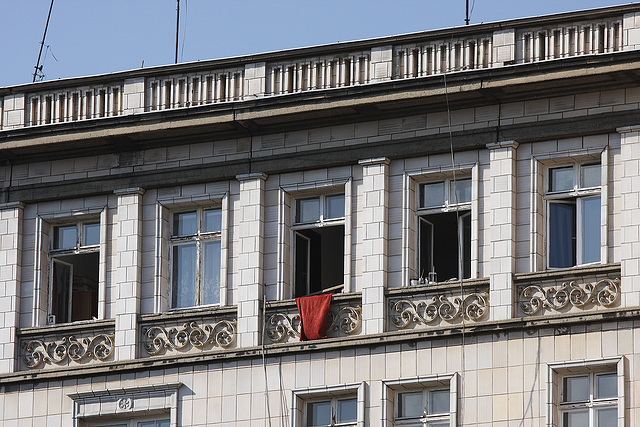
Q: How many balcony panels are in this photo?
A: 5